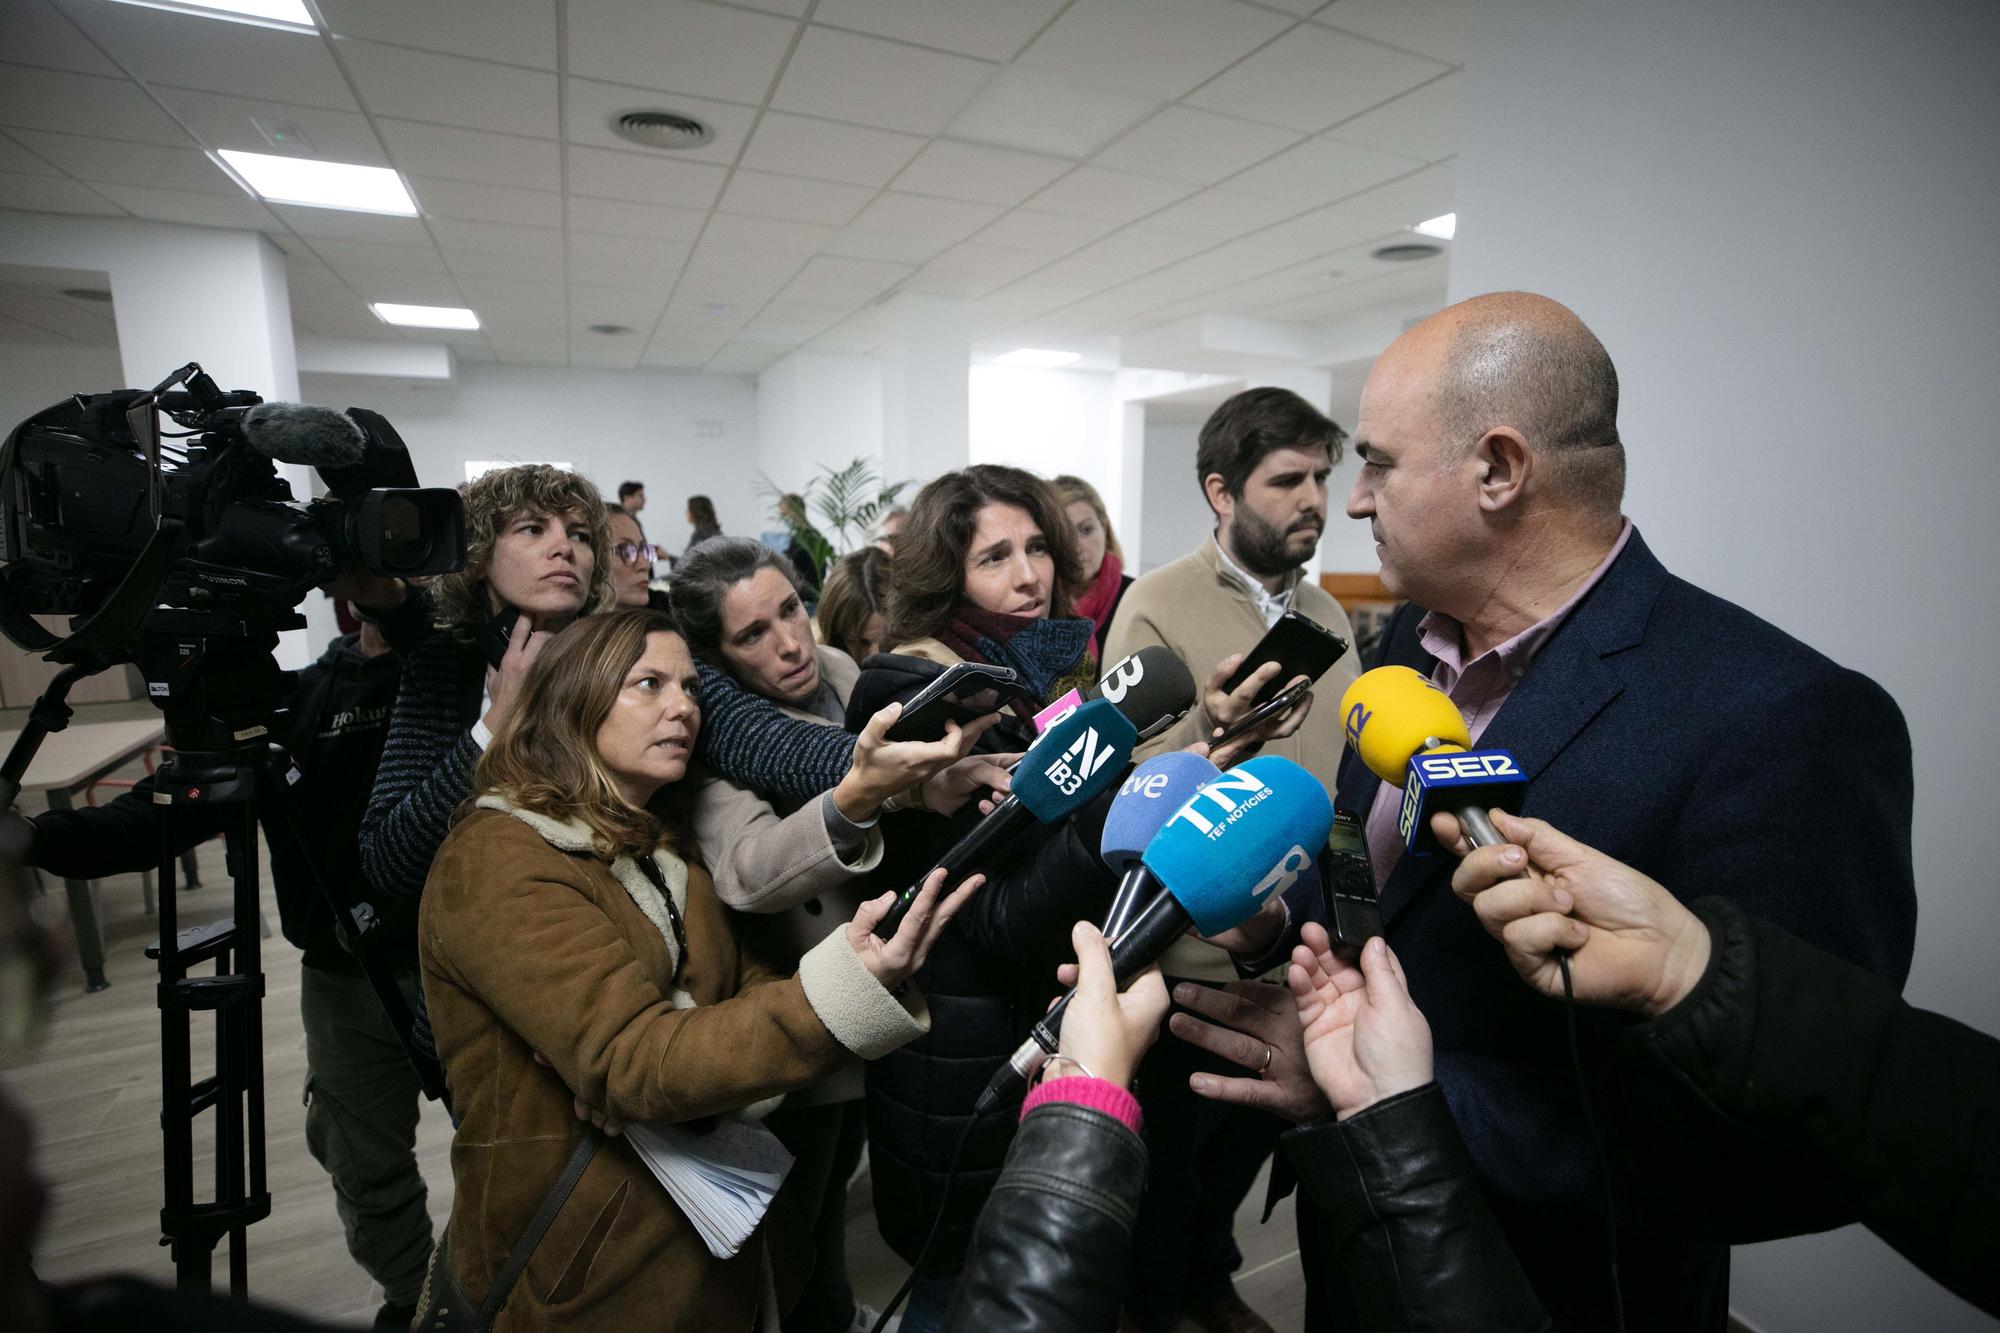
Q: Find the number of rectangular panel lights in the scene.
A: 5